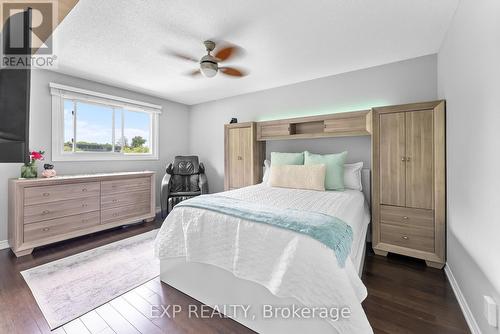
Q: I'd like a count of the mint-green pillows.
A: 2